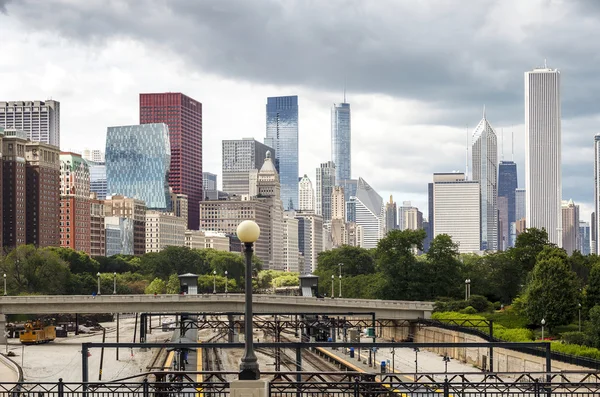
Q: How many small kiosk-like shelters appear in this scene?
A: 2